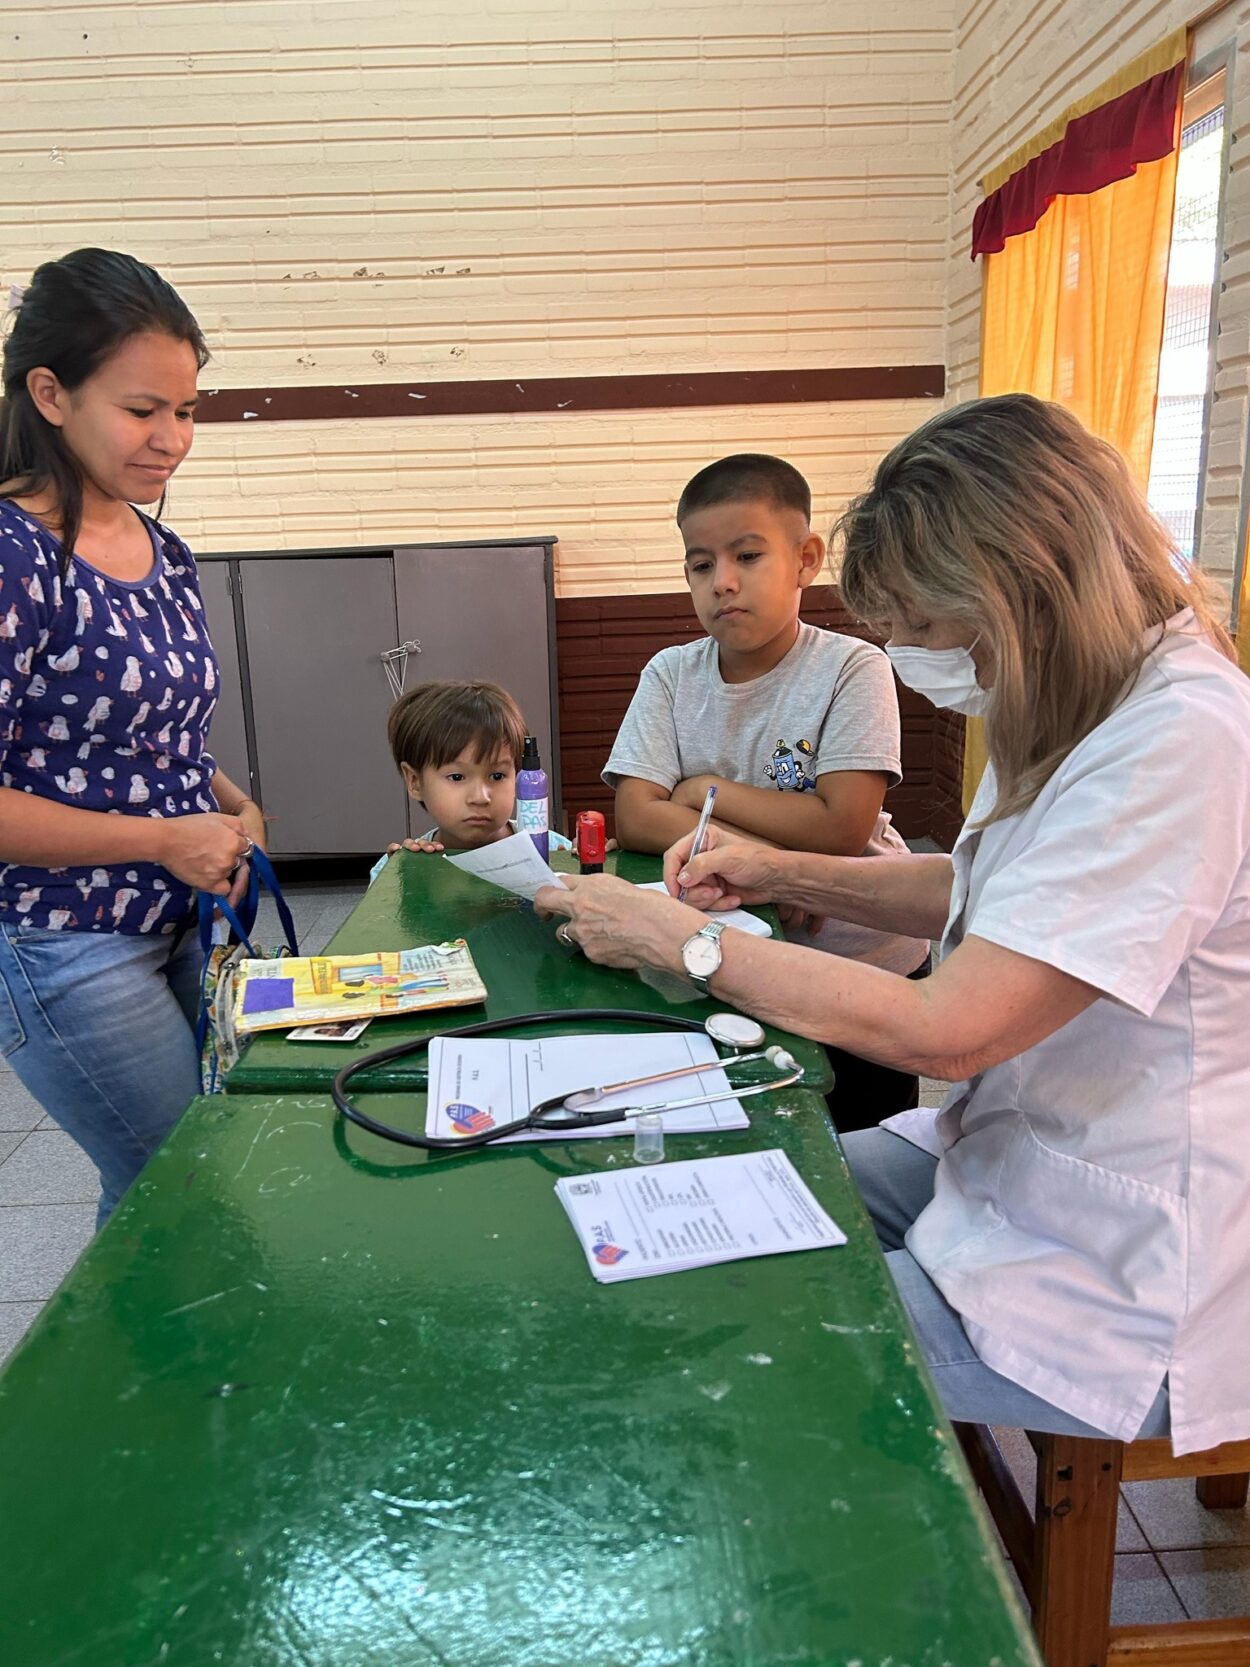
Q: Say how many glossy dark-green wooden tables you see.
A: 2